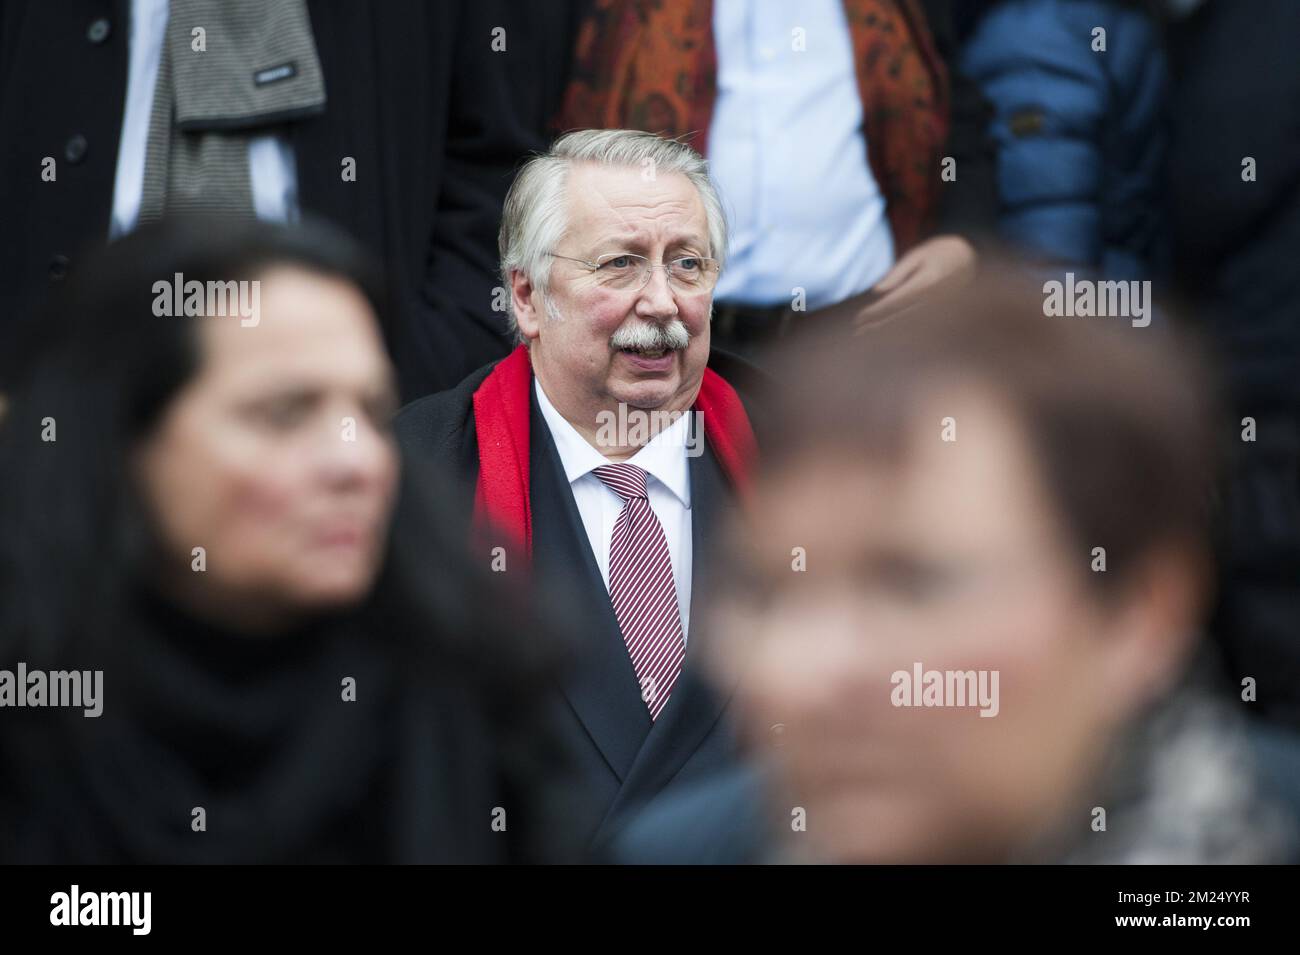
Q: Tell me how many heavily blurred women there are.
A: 2